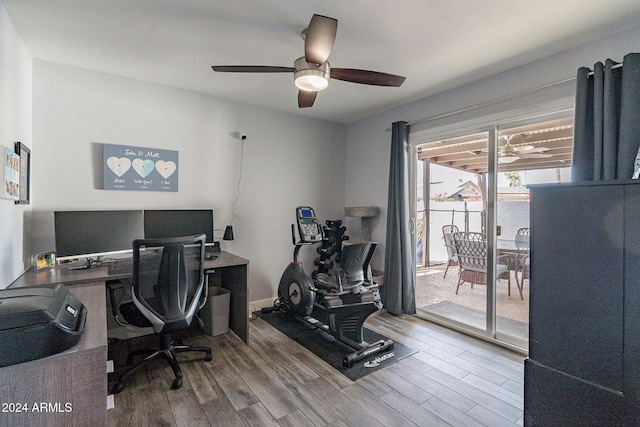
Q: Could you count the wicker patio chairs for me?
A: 4